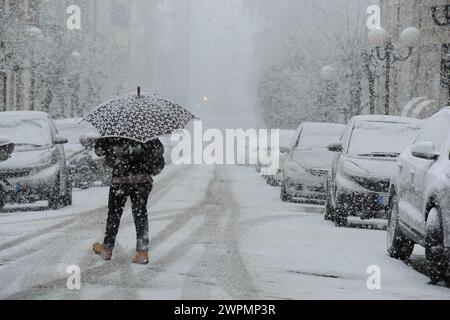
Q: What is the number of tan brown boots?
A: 2